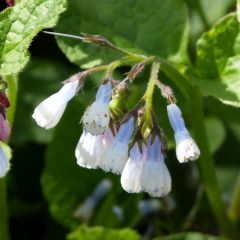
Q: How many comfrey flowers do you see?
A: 7